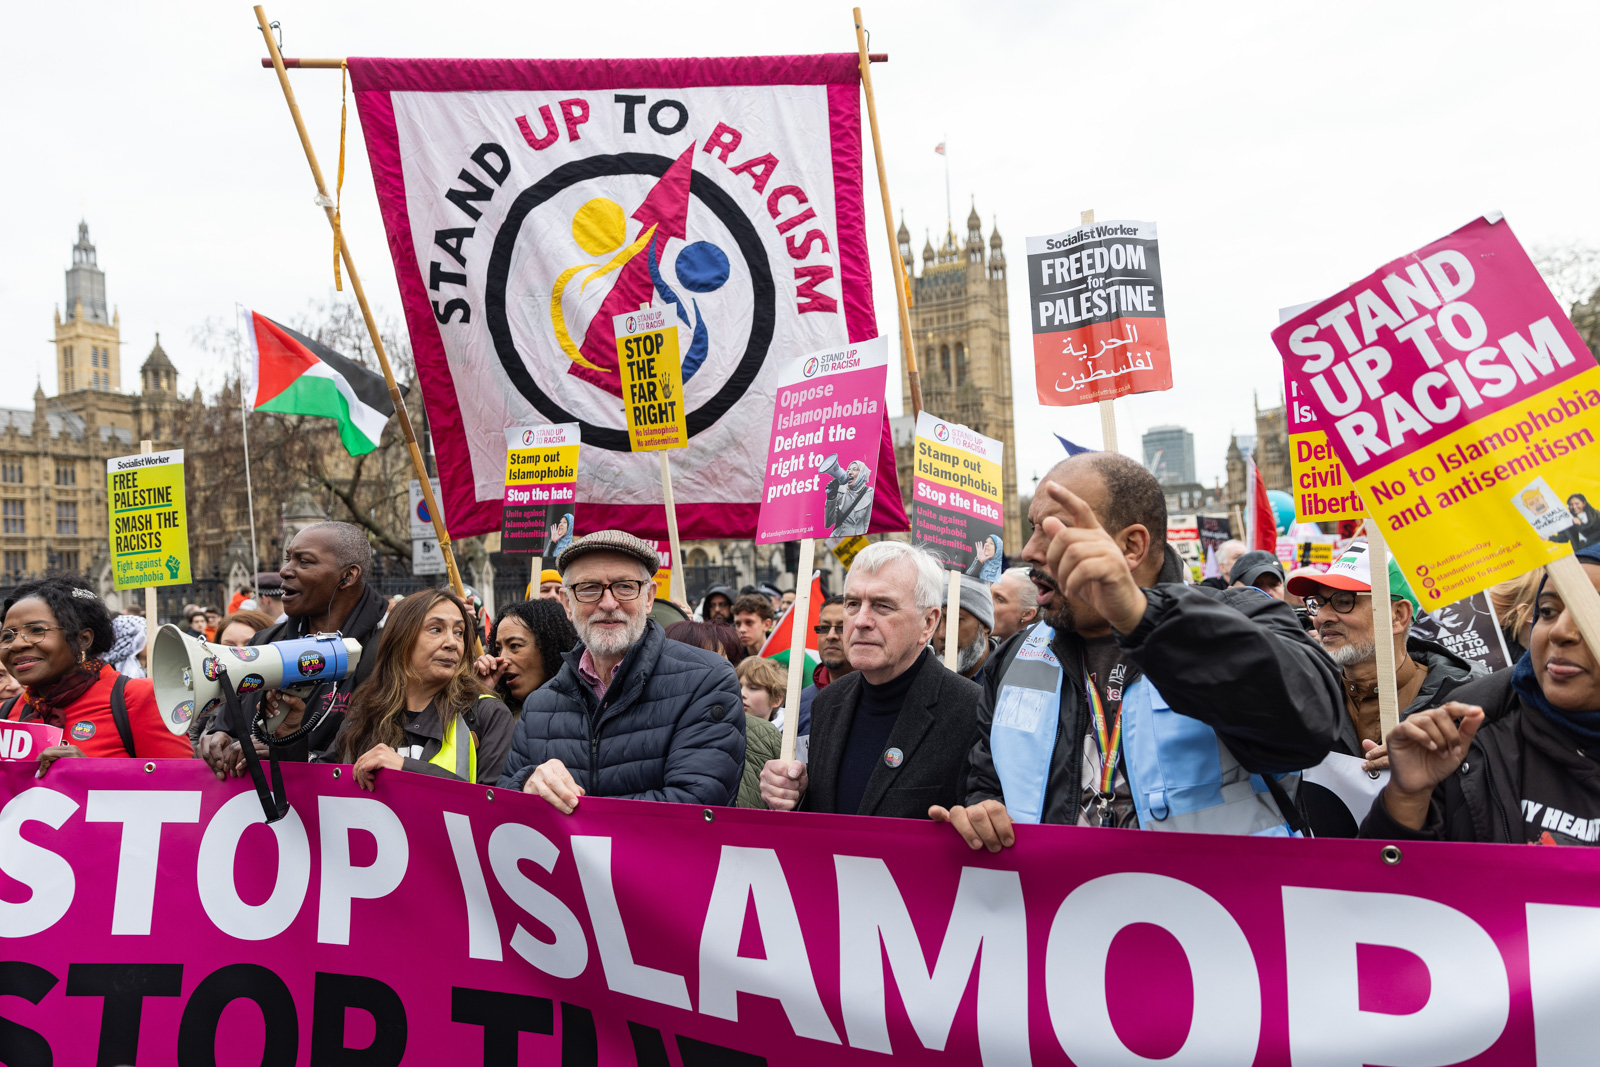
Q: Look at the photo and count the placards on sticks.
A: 8